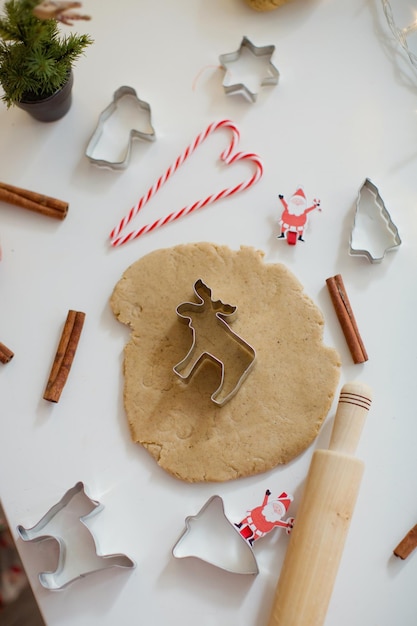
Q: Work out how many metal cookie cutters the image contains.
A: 6